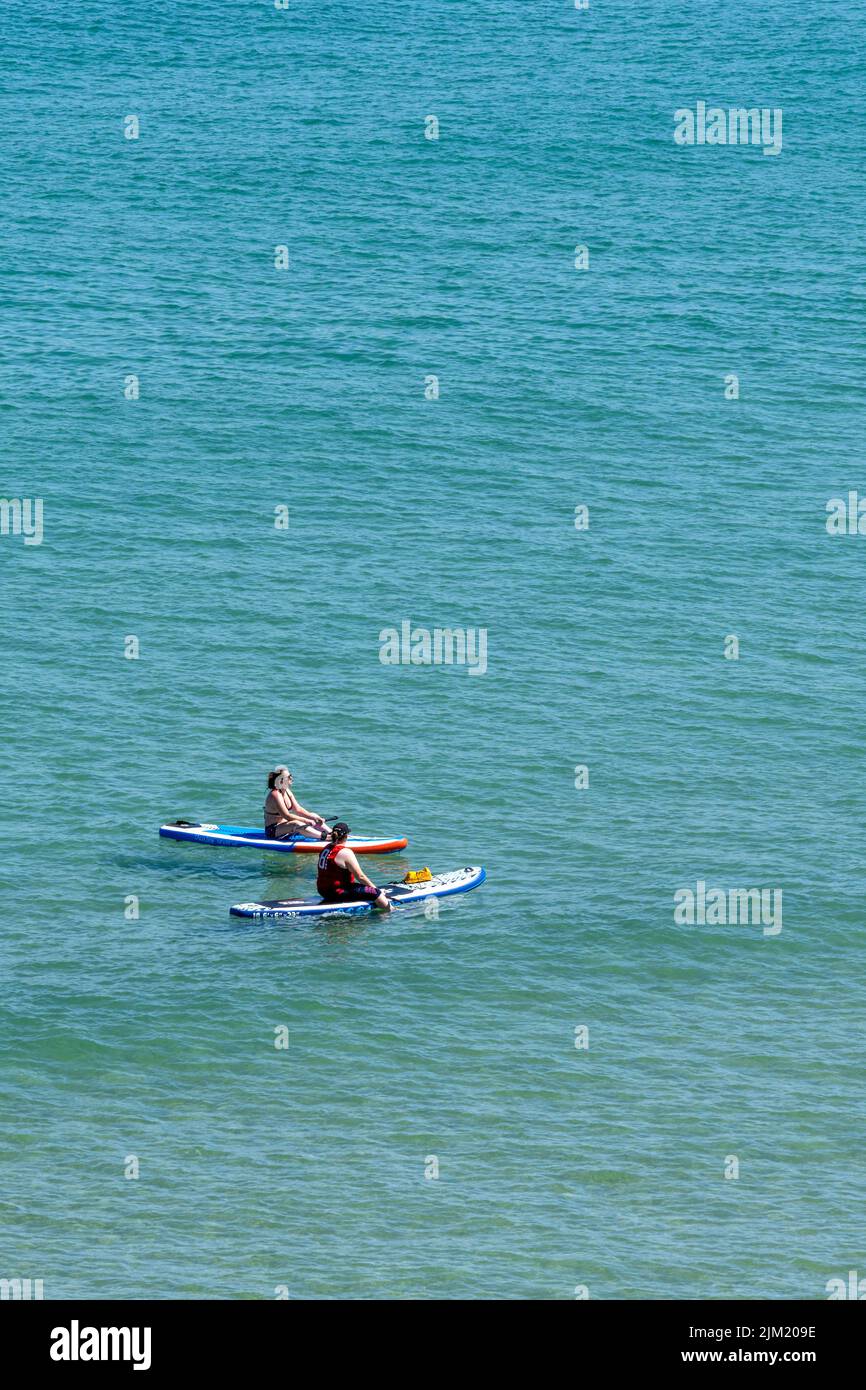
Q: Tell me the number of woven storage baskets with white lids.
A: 0